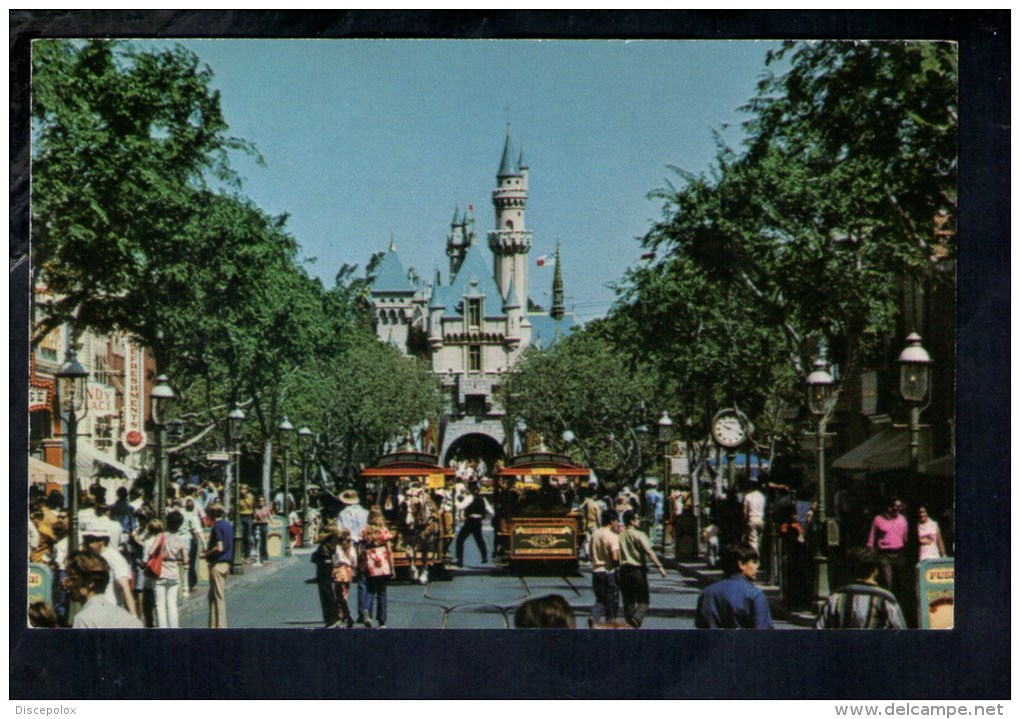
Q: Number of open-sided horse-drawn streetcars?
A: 2